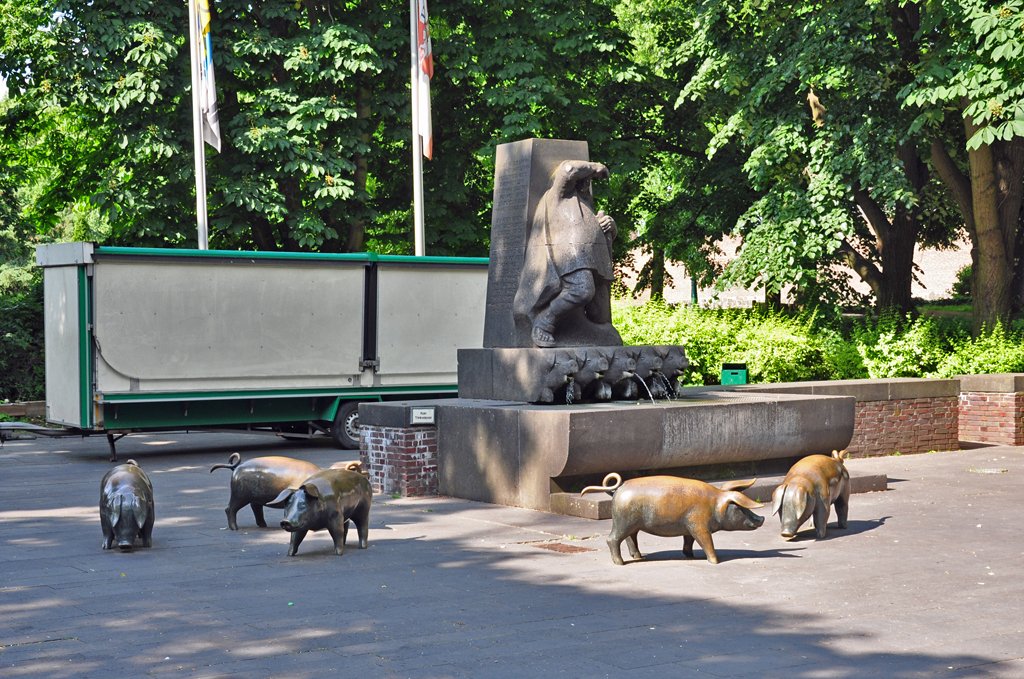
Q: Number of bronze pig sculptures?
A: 5